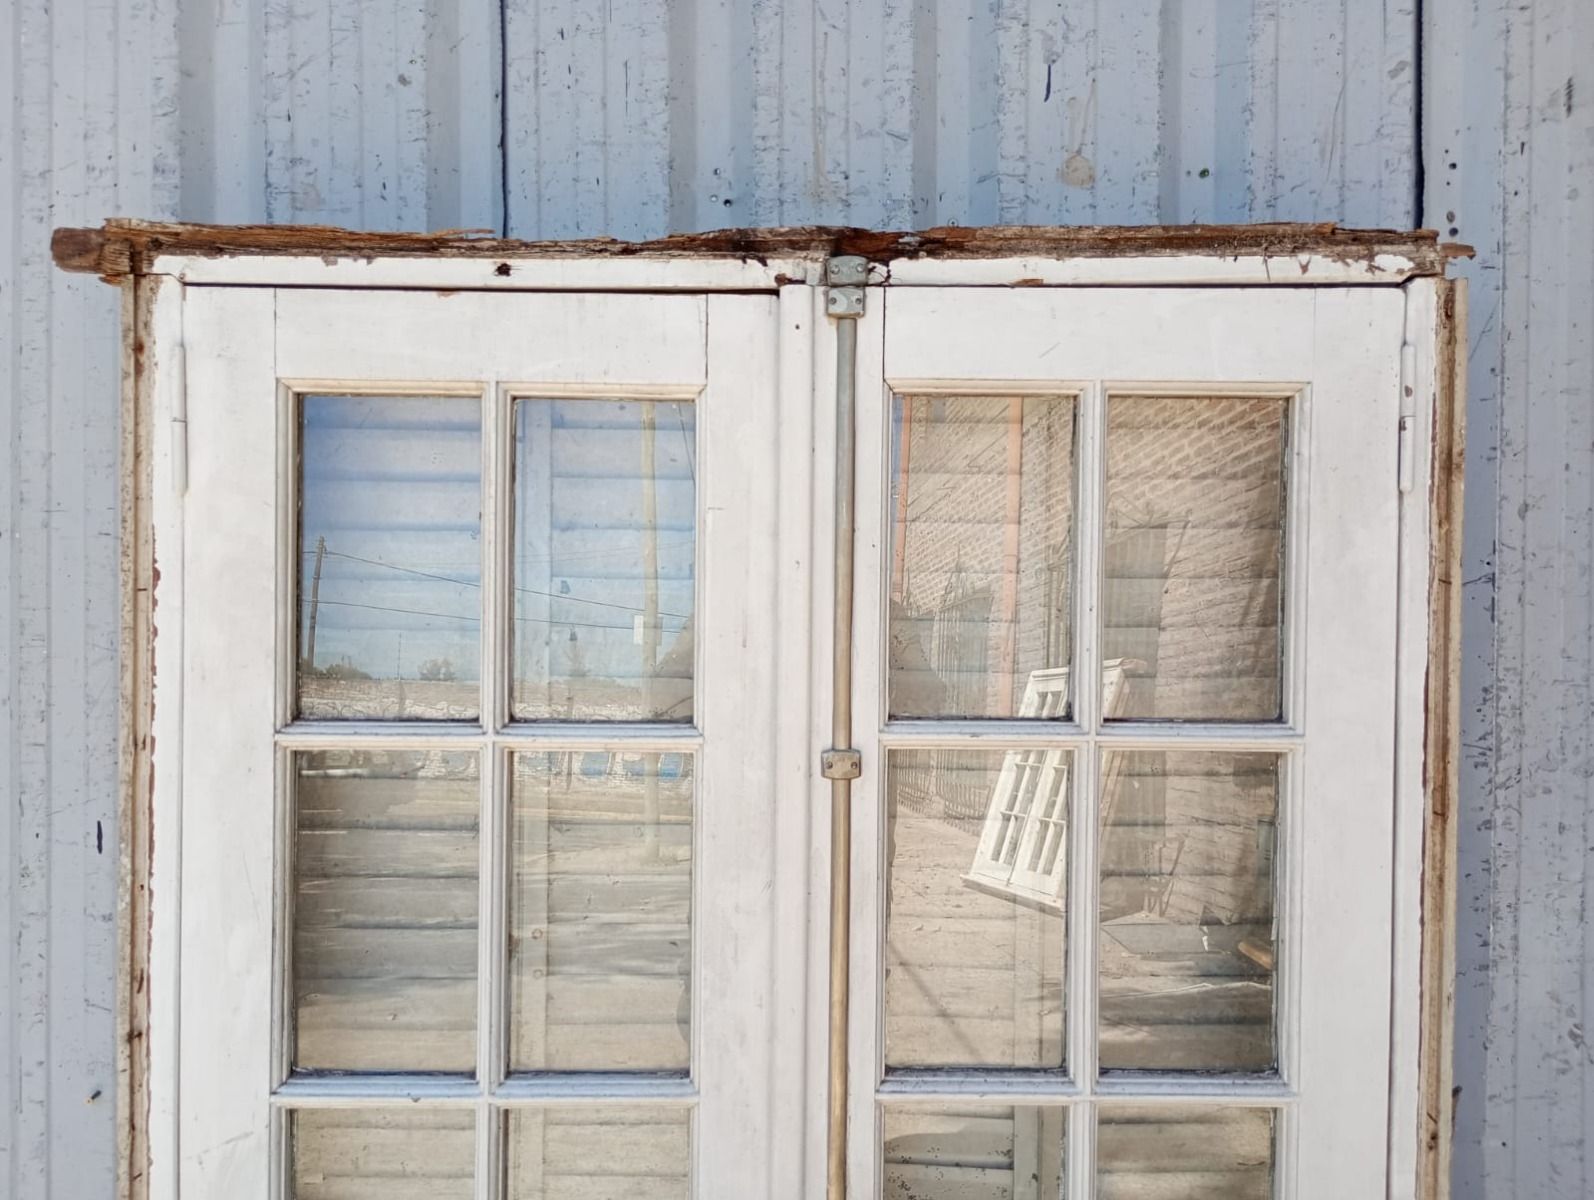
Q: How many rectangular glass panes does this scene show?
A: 12